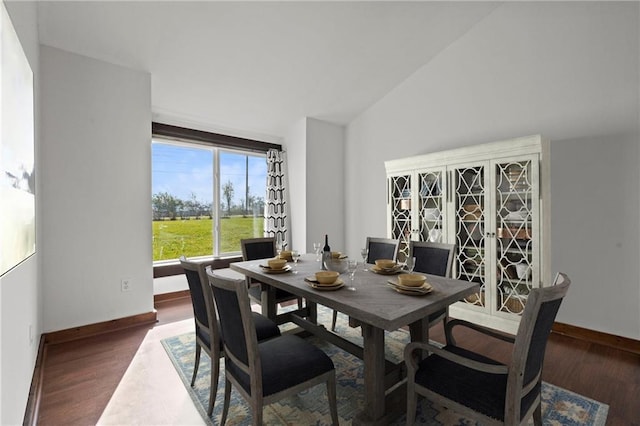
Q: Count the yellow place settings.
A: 6